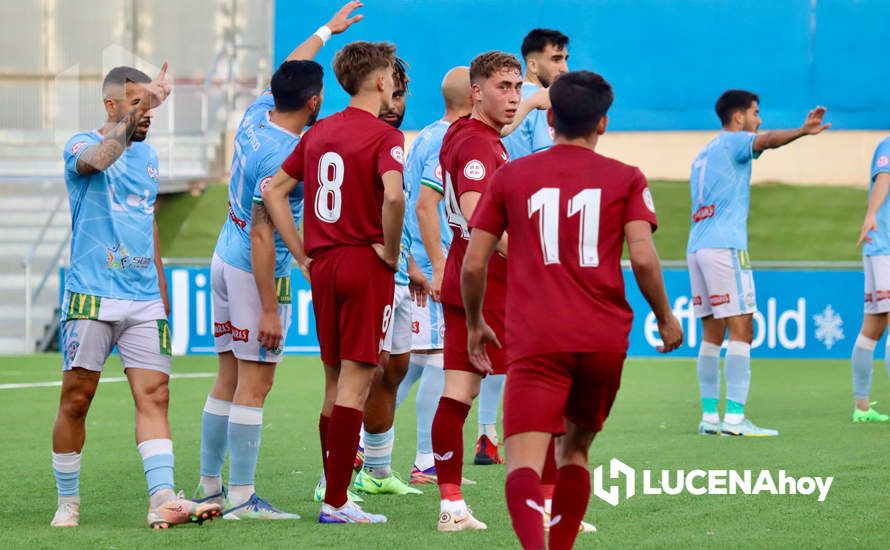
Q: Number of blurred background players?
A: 2